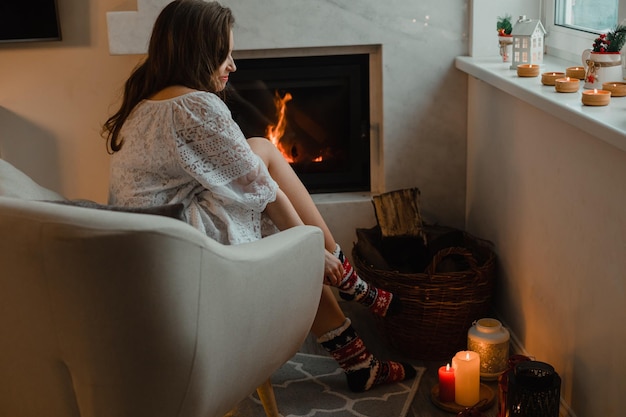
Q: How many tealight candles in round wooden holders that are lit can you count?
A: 6